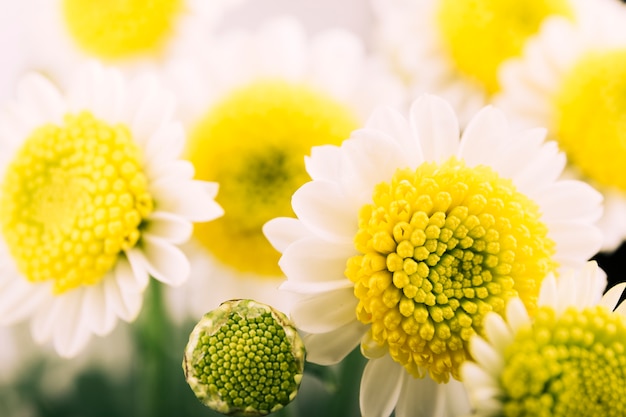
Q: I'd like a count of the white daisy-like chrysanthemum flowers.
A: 7